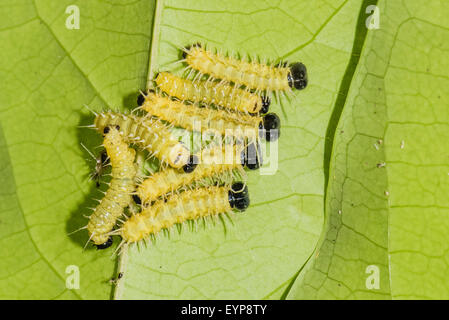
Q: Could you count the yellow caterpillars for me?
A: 7